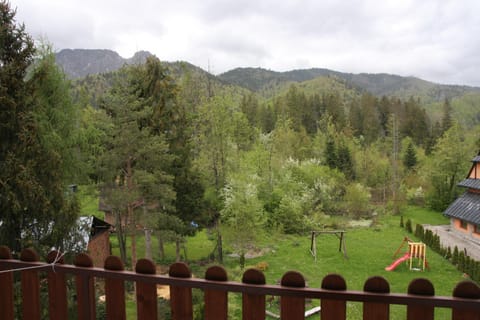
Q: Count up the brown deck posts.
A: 14